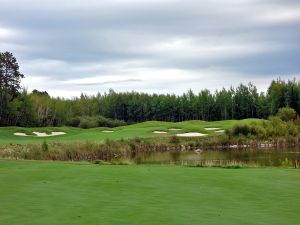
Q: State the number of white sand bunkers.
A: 8